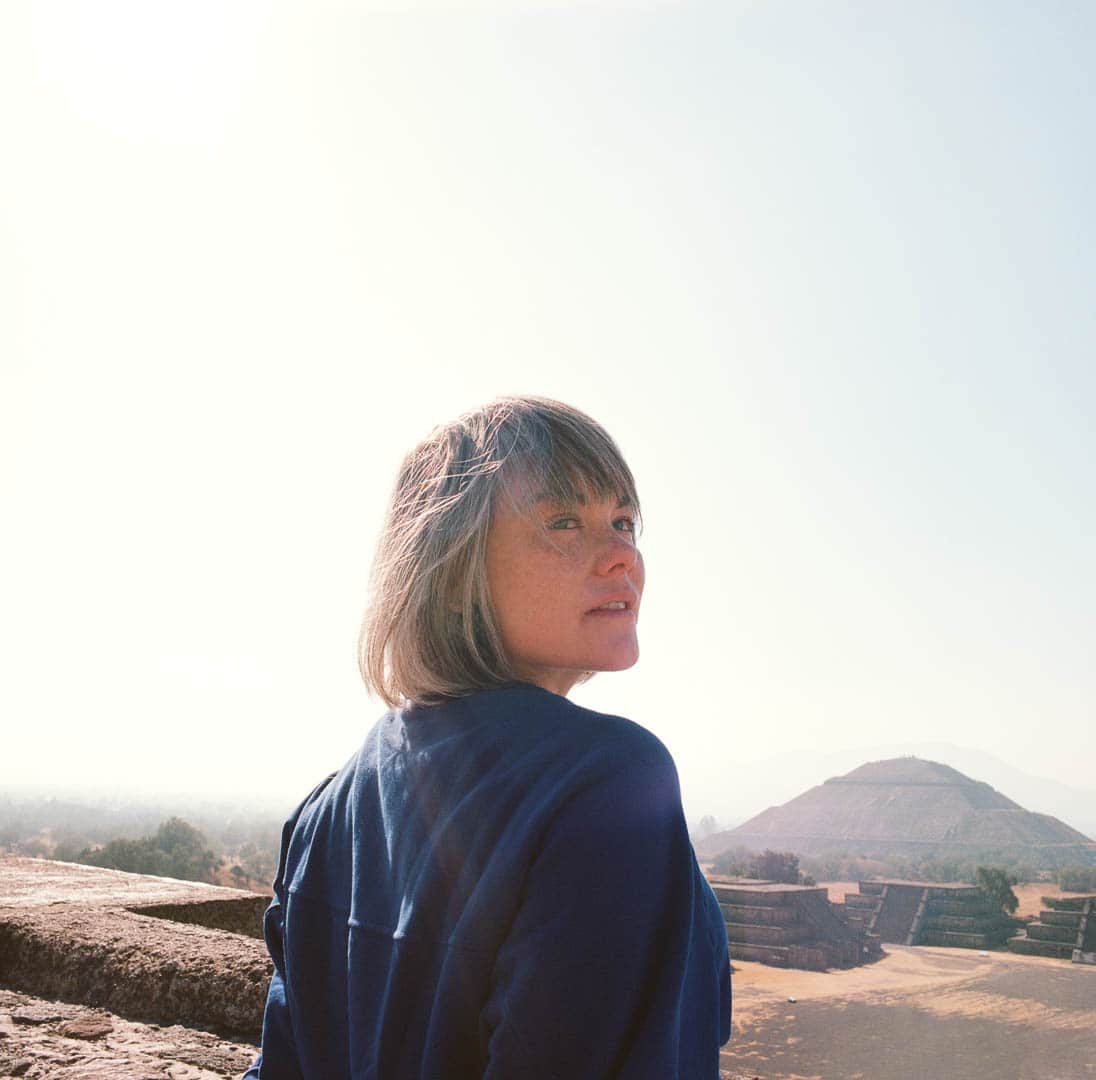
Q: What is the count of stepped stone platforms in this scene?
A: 3